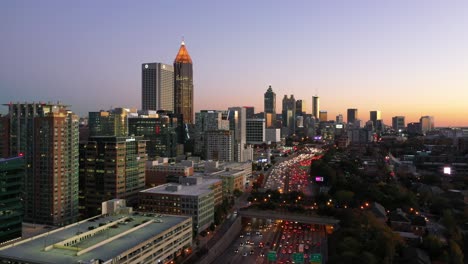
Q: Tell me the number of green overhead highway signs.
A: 3